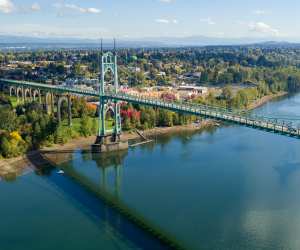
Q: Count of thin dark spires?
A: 2